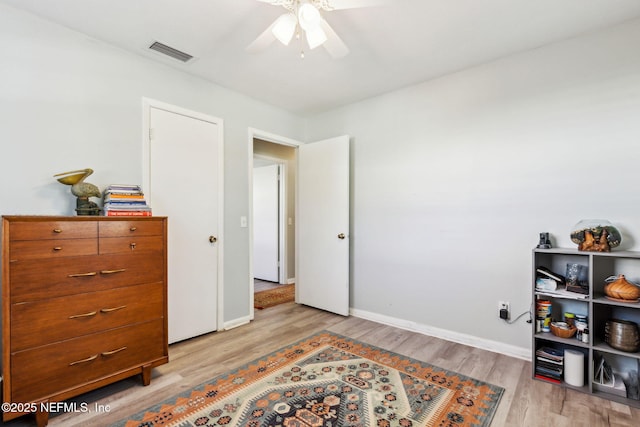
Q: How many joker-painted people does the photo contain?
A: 0